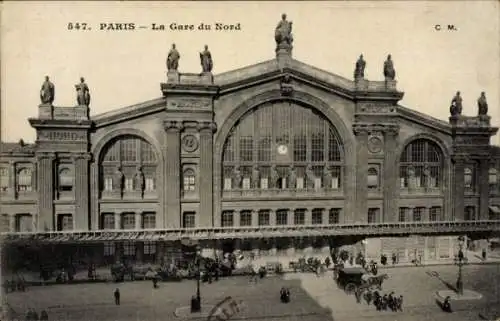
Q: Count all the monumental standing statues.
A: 9